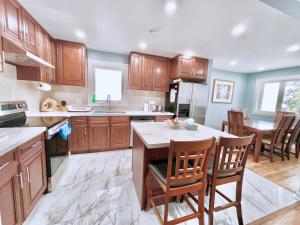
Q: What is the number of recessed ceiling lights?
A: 8